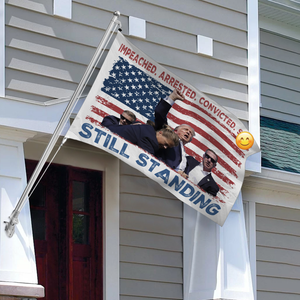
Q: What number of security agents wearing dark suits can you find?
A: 3